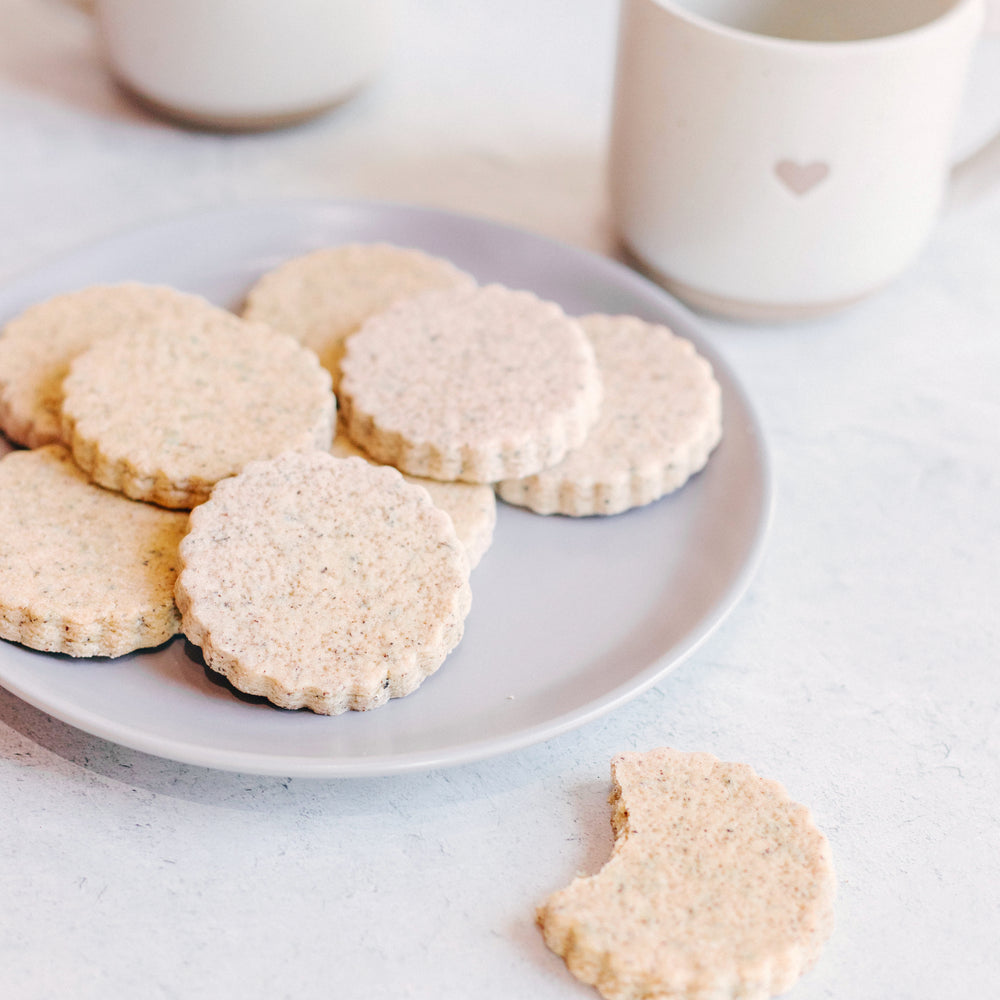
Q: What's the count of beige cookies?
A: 9